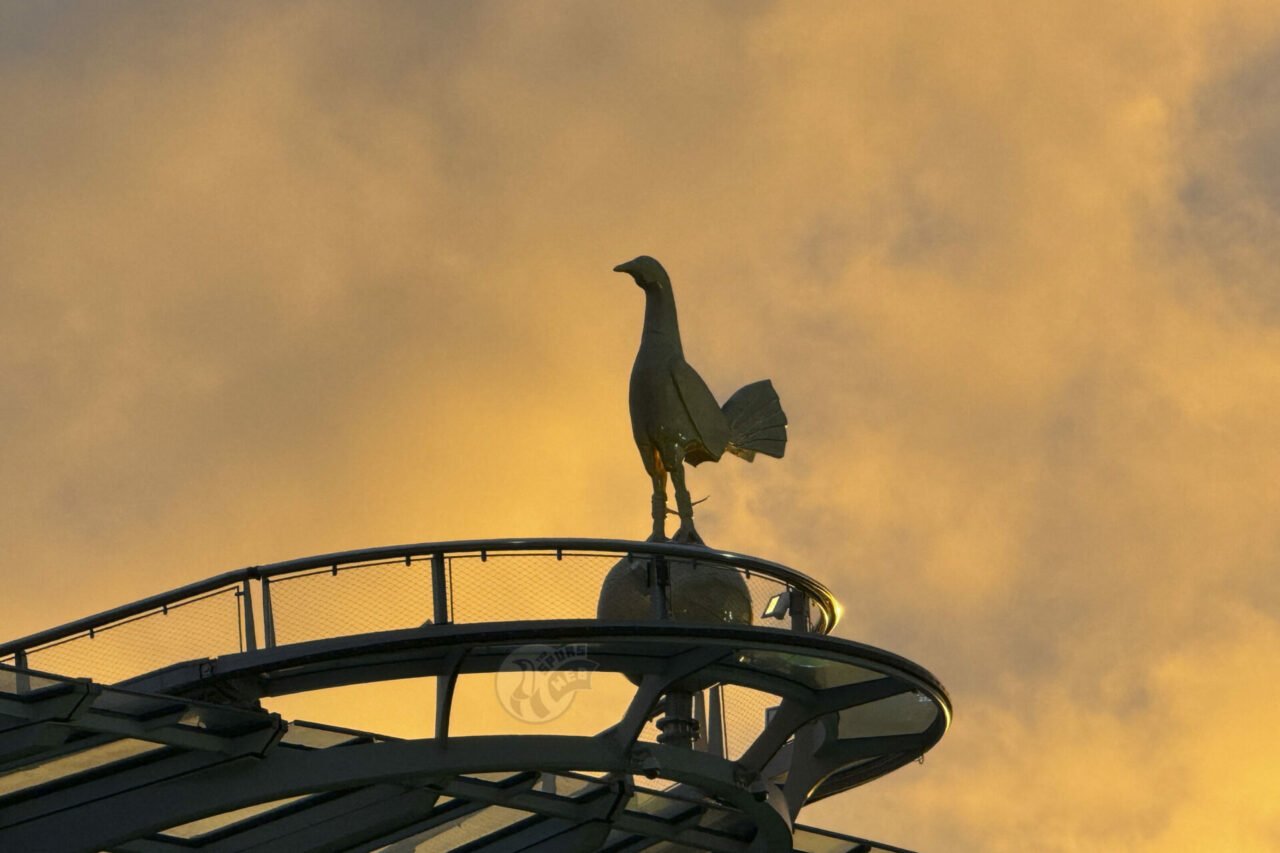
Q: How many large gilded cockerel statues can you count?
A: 1